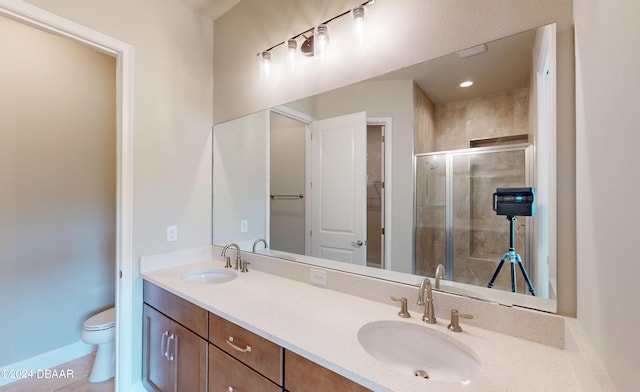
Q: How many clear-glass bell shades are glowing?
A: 4